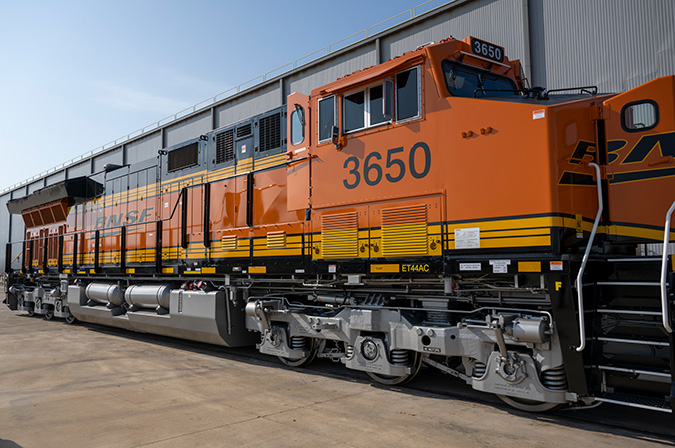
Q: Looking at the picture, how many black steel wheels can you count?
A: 6